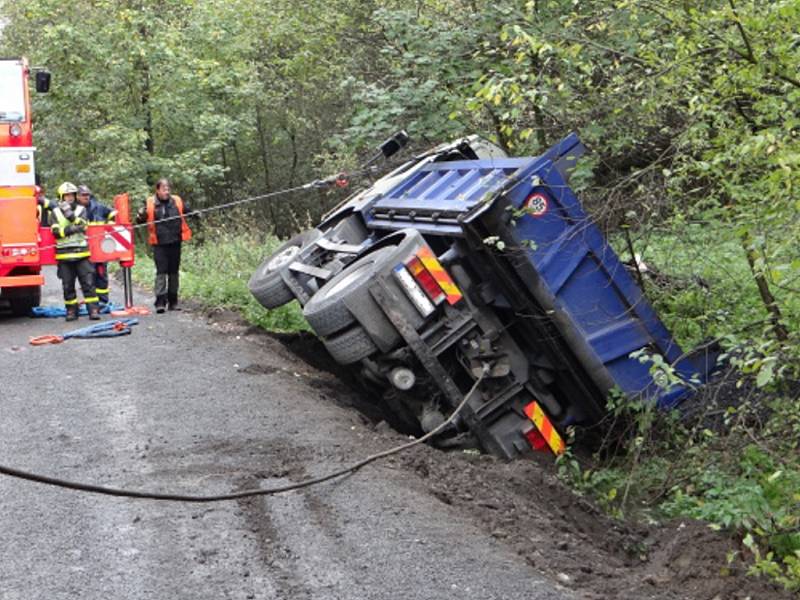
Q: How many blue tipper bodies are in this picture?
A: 1